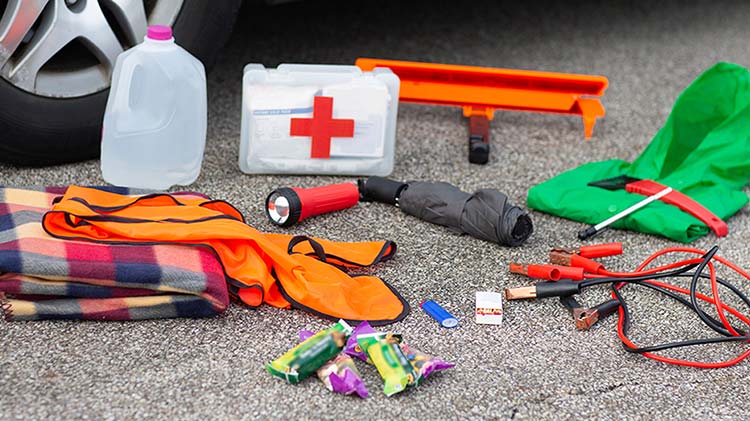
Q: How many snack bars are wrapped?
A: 4